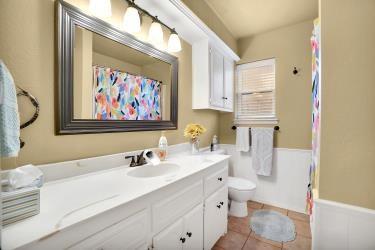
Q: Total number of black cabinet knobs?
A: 7